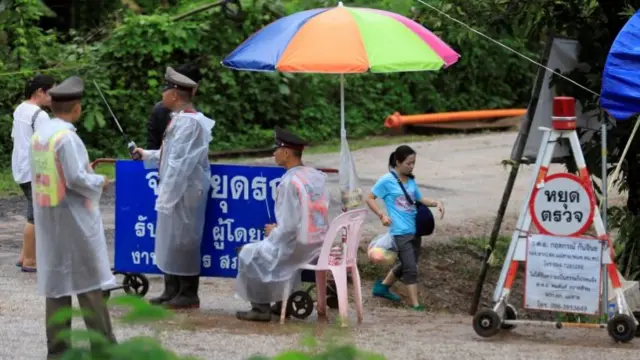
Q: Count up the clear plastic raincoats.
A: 3